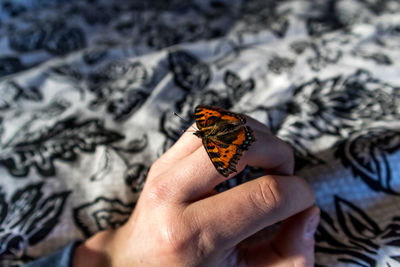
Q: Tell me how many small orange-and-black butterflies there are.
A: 1